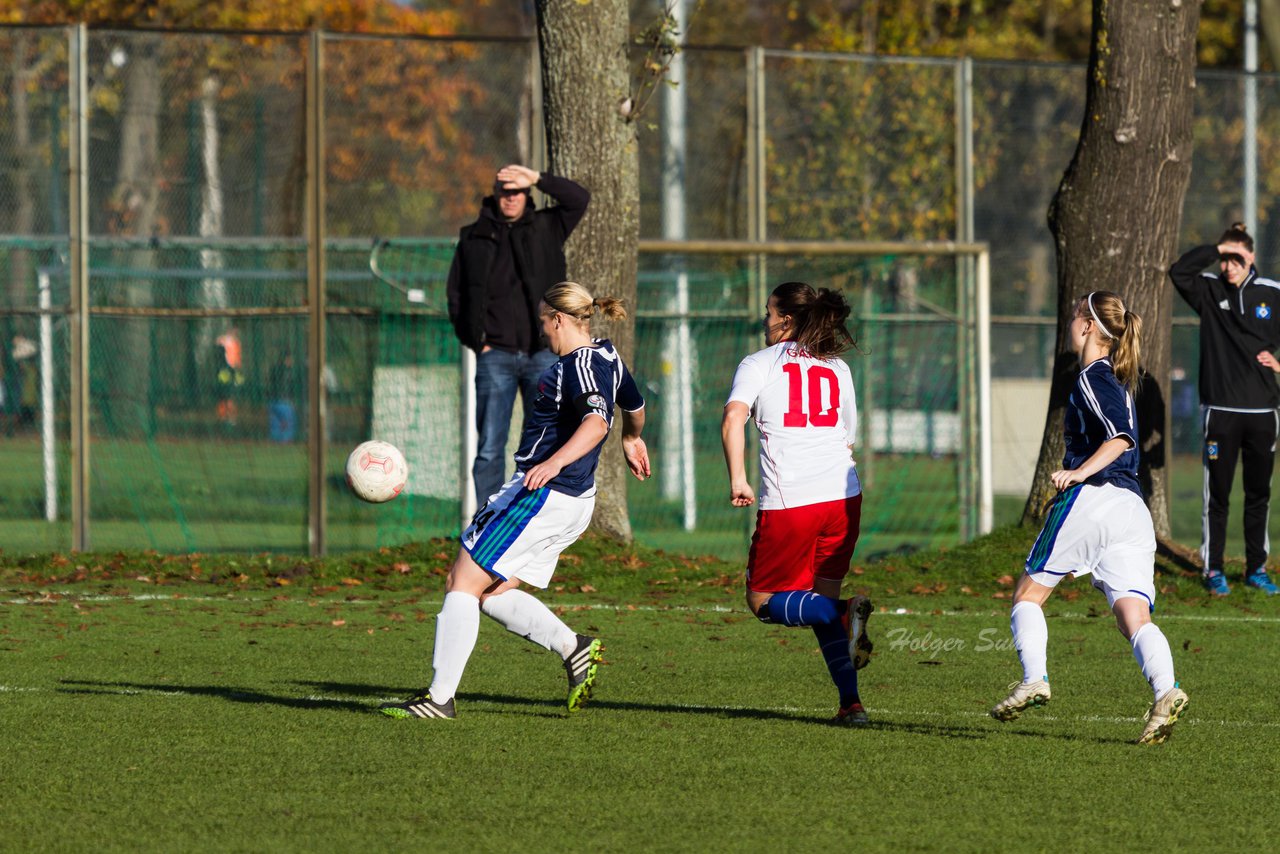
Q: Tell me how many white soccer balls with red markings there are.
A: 1